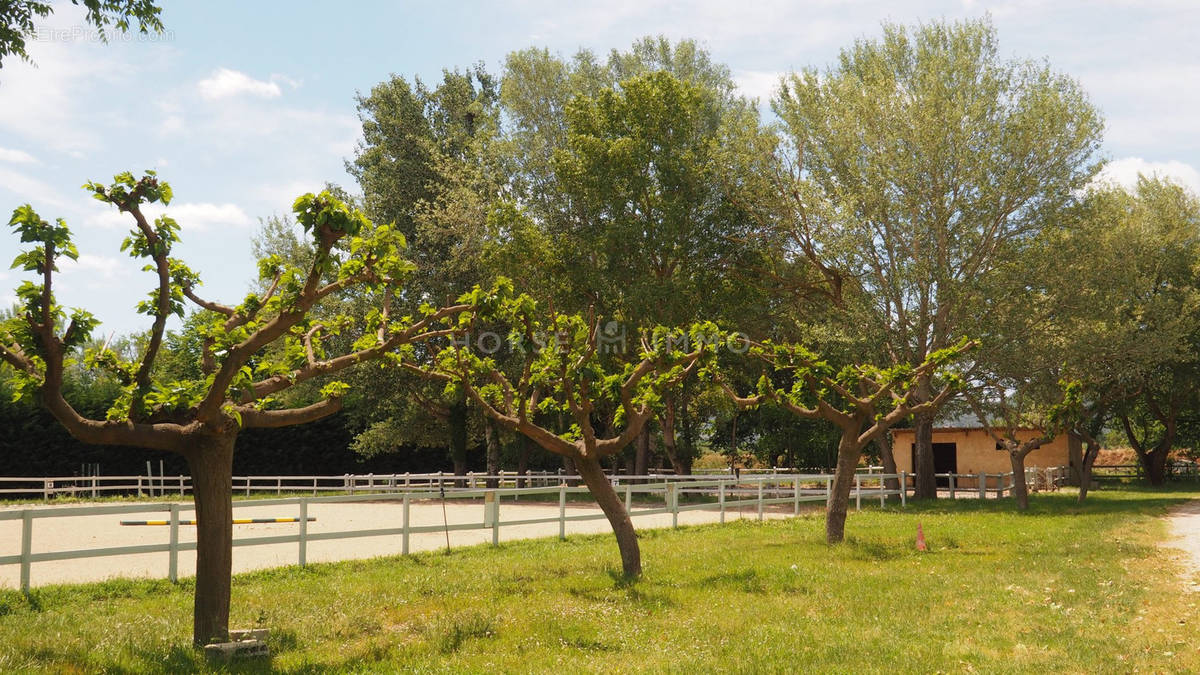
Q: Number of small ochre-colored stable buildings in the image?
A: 1